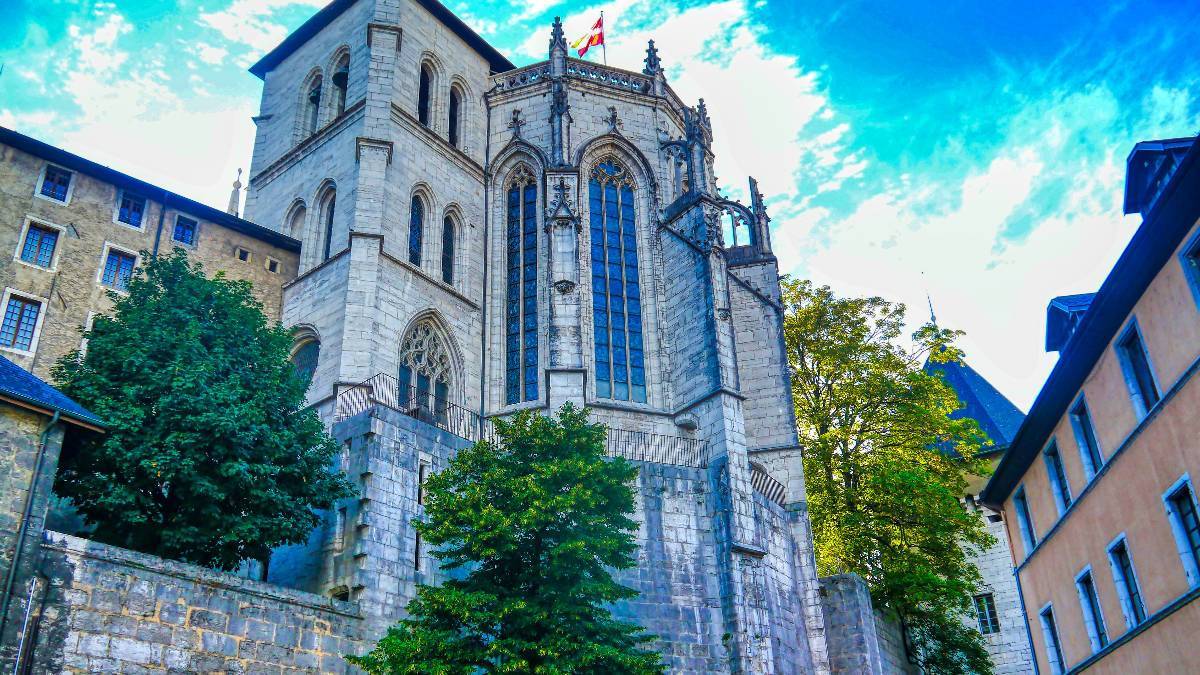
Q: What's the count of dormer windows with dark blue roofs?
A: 2